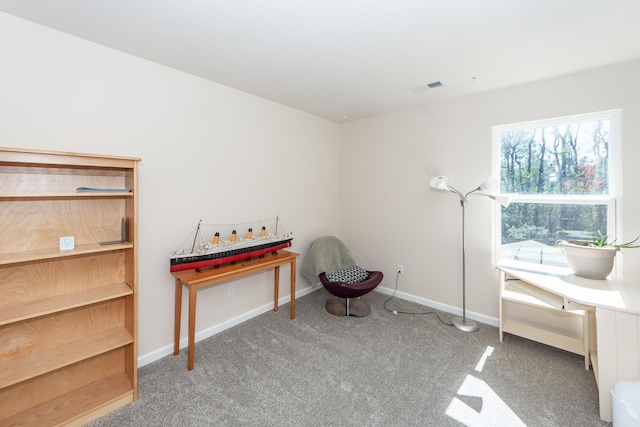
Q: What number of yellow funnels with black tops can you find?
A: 4